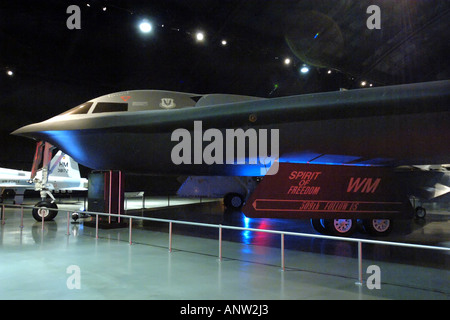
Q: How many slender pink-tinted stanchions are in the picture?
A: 10